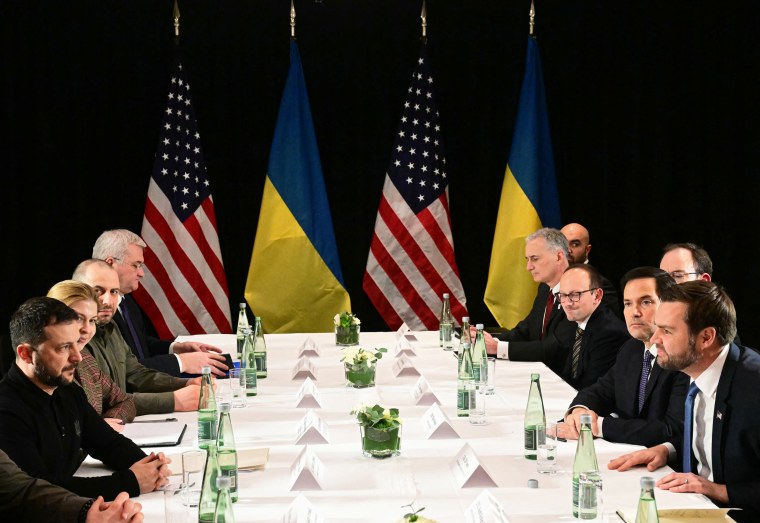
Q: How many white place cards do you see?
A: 13